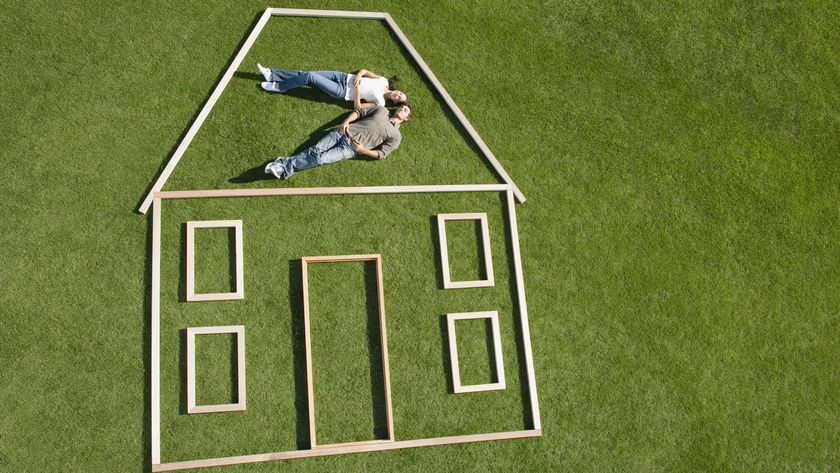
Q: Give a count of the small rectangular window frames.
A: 4